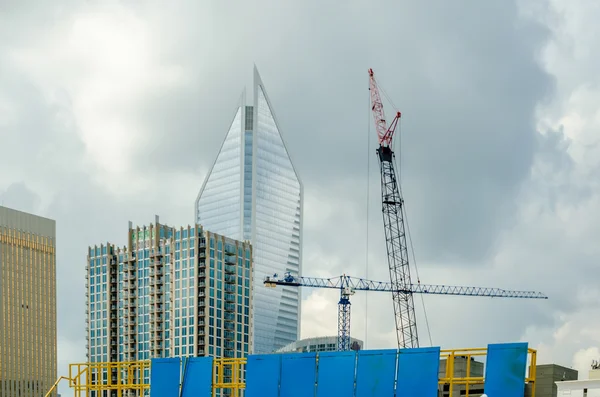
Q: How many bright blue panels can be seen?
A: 8